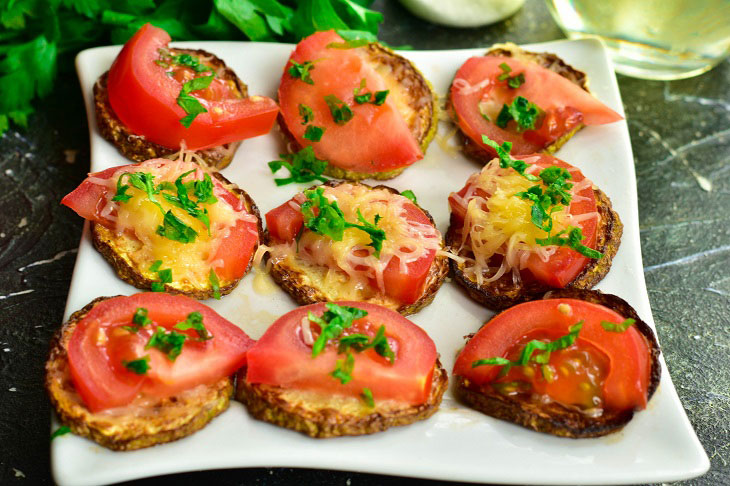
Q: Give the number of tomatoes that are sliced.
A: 9